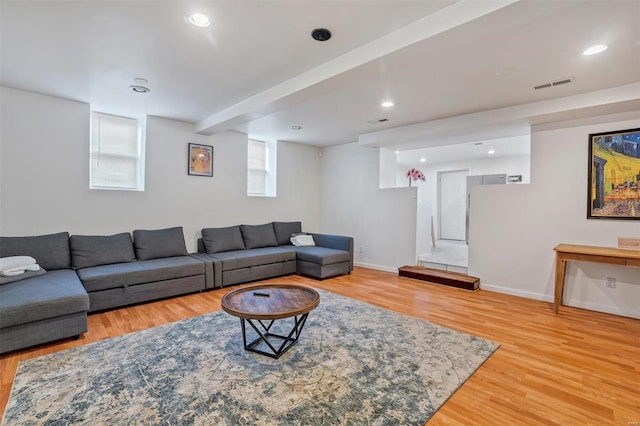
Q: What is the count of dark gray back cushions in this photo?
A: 6